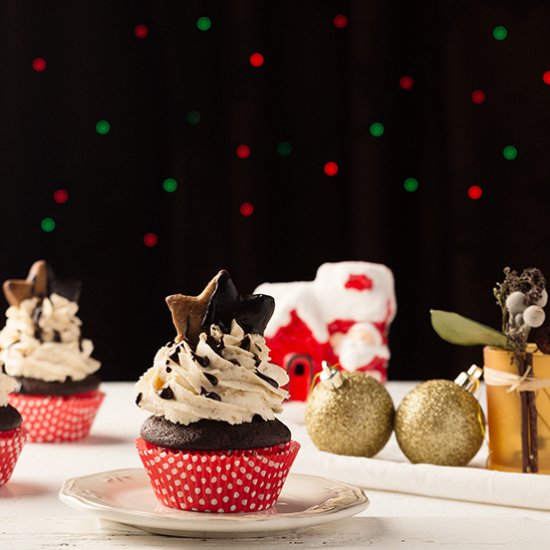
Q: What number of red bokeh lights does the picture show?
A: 13